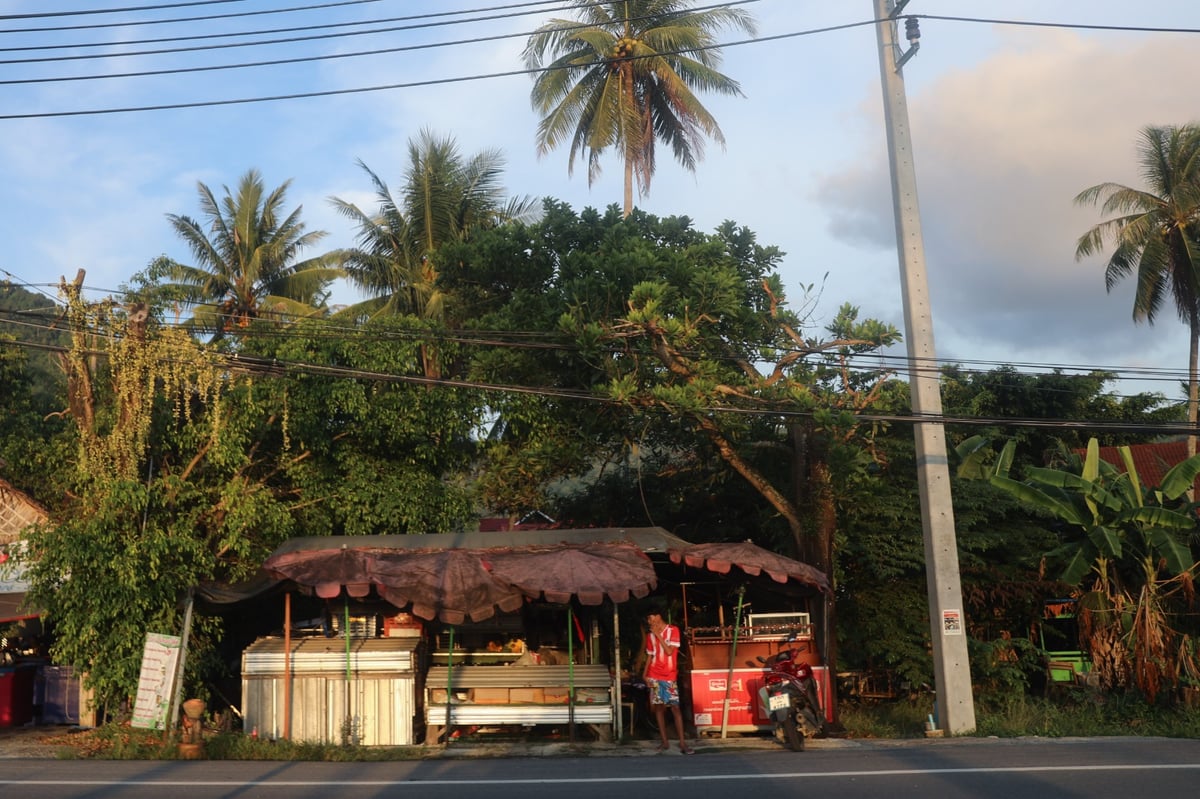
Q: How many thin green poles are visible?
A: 4